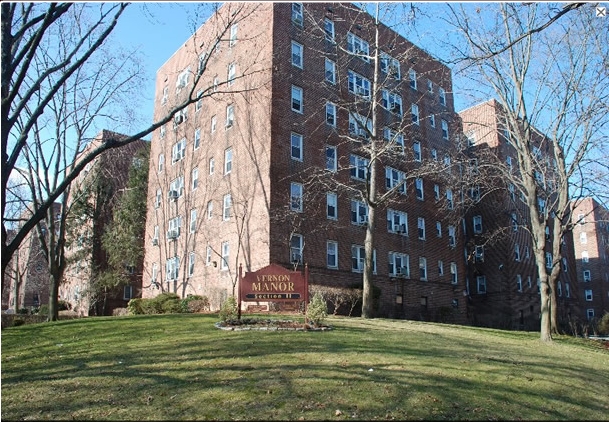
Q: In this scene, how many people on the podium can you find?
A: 0